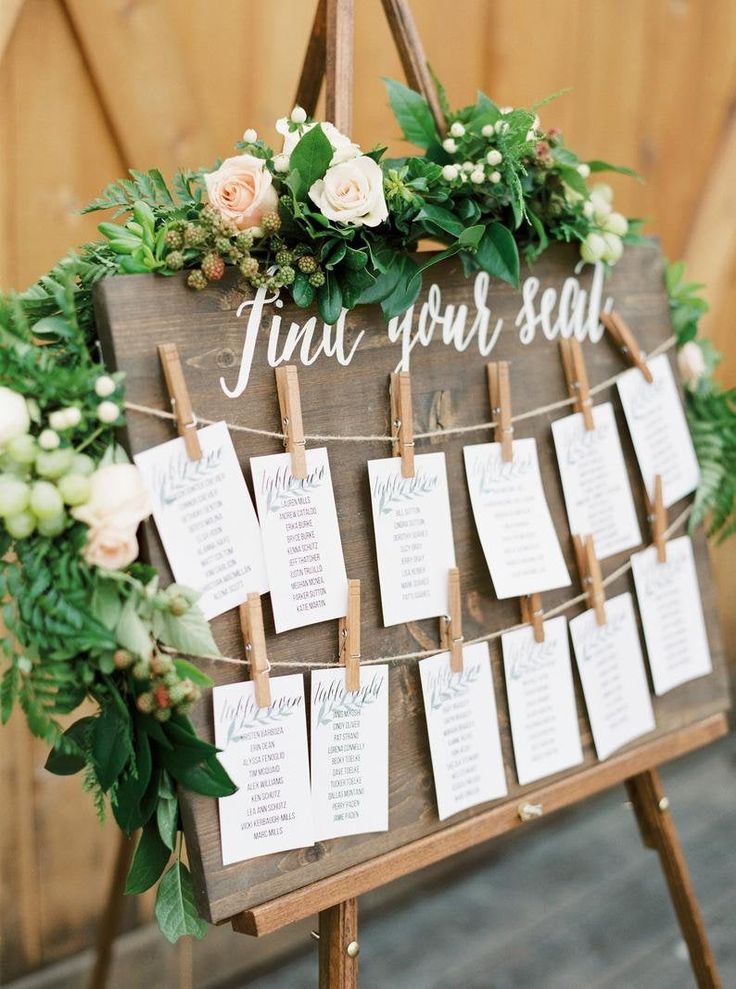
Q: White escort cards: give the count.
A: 12